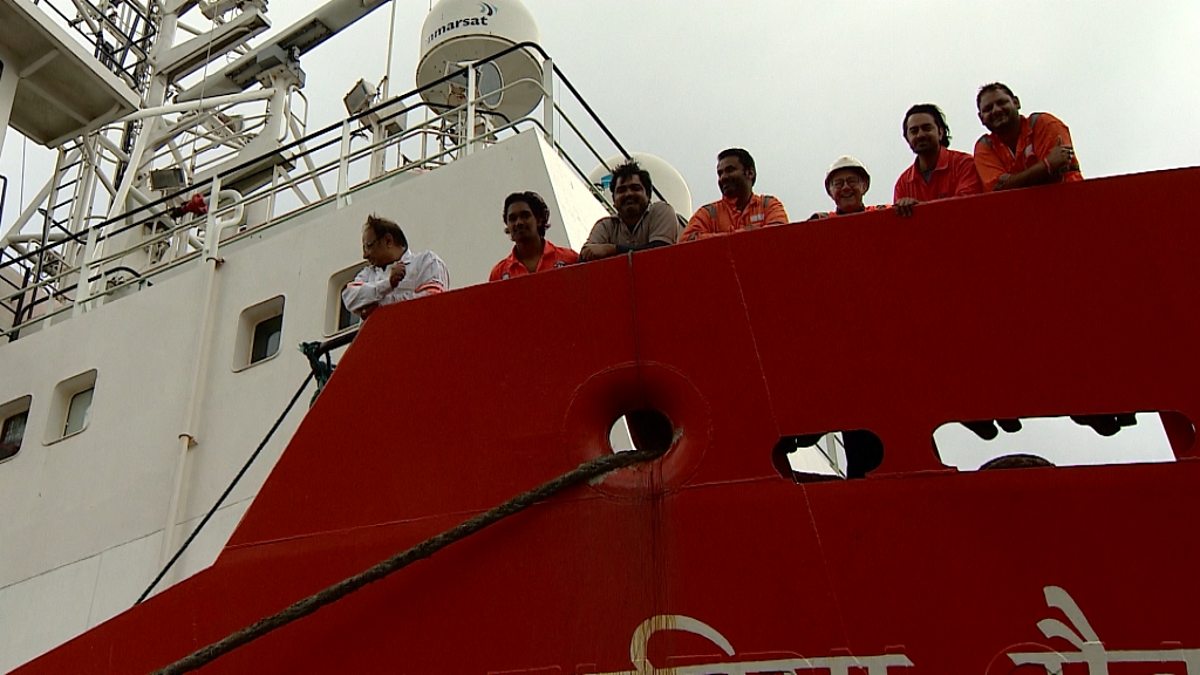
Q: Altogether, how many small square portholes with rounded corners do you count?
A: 4